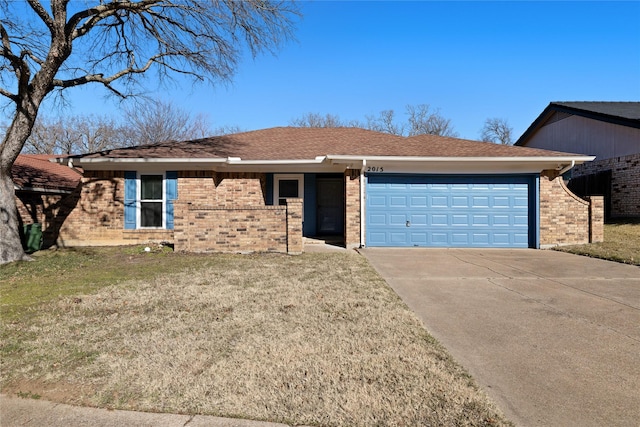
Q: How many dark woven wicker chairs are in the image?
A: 0